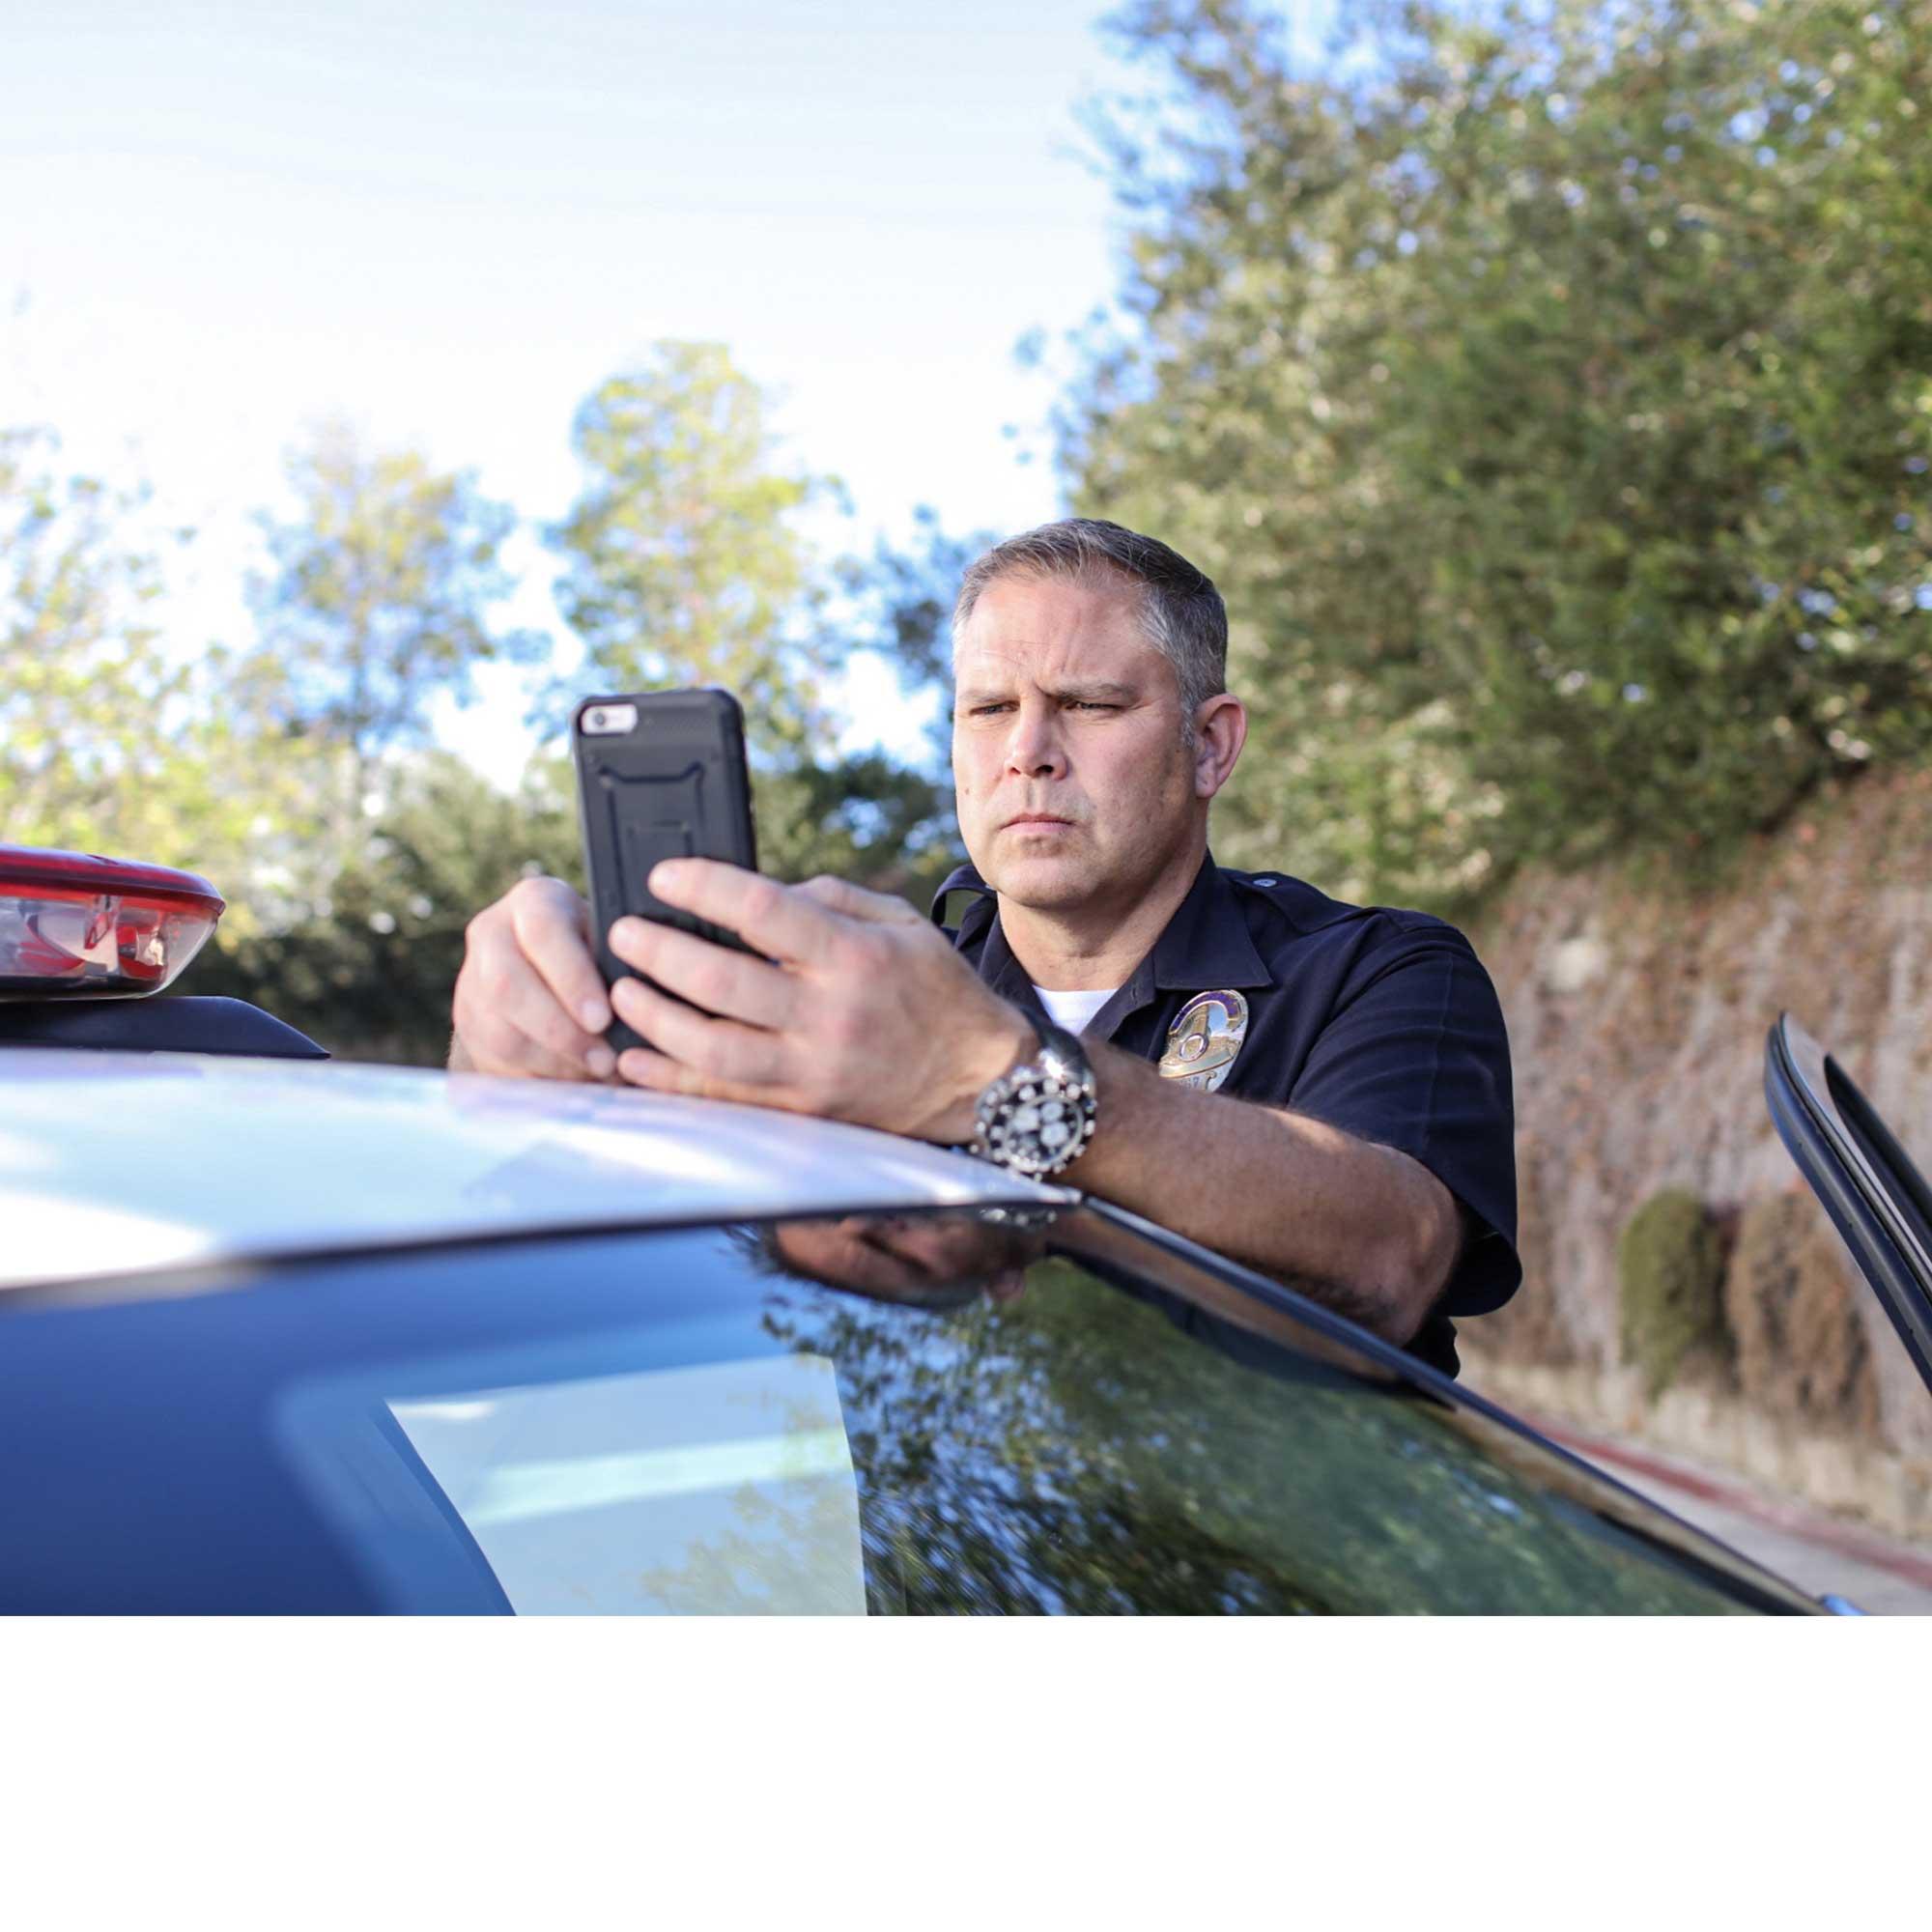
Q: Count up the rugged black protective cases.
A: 1